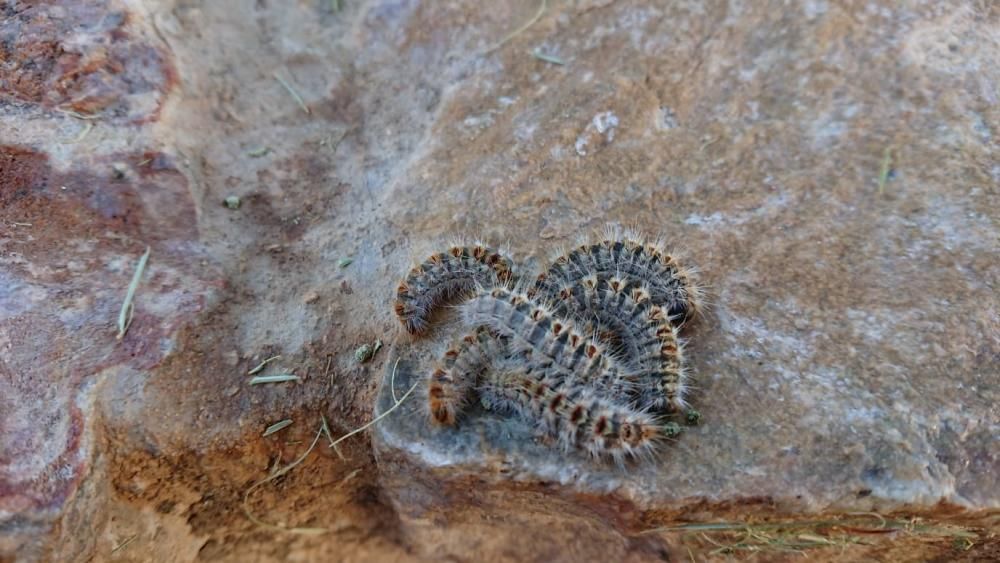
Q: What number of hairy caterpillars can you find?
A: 6